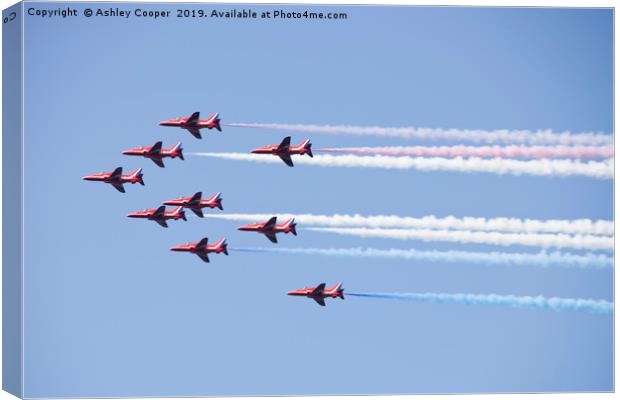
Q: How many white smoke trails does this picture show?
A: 3